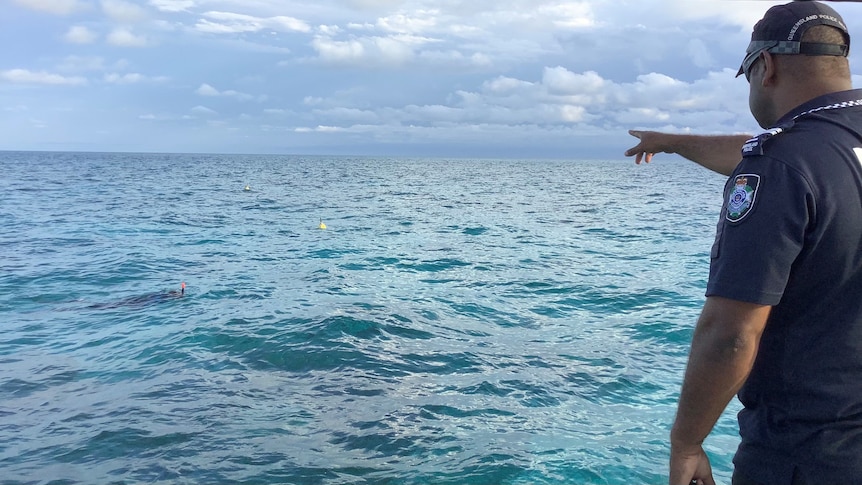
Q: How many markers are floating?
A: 2